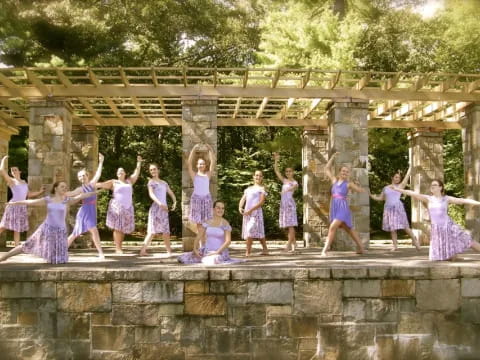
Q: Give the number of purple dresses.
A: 12